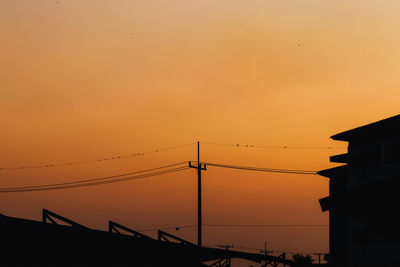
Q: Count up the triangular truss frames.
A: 3